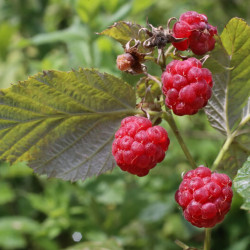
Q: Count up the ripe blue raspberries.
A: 0